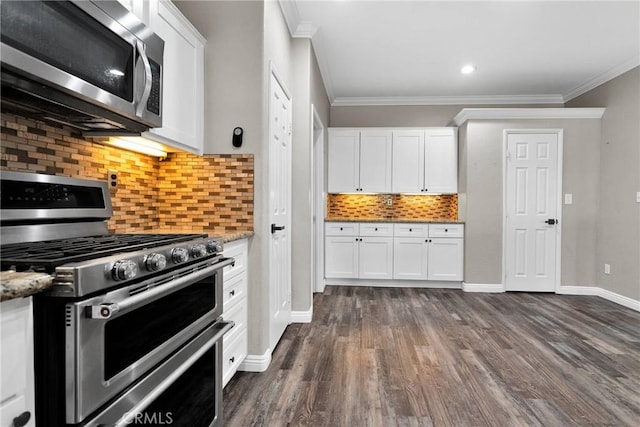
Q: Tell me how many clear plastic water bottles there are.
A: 0